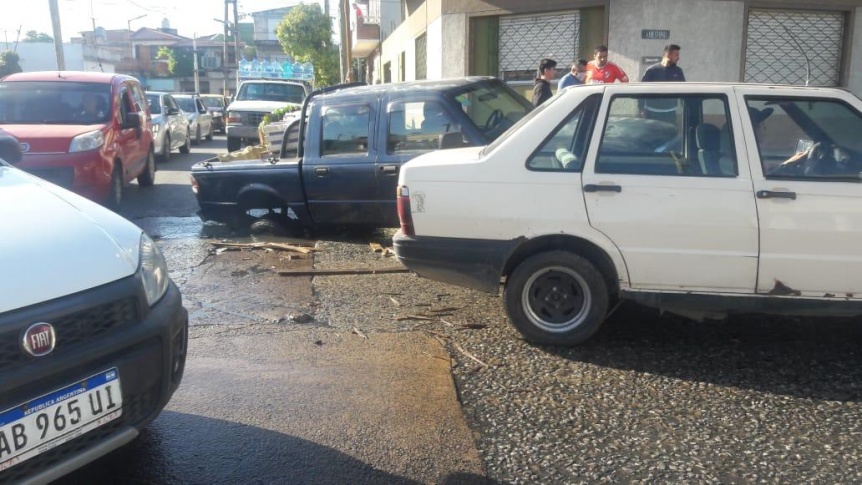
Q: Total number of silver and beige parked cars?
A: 2